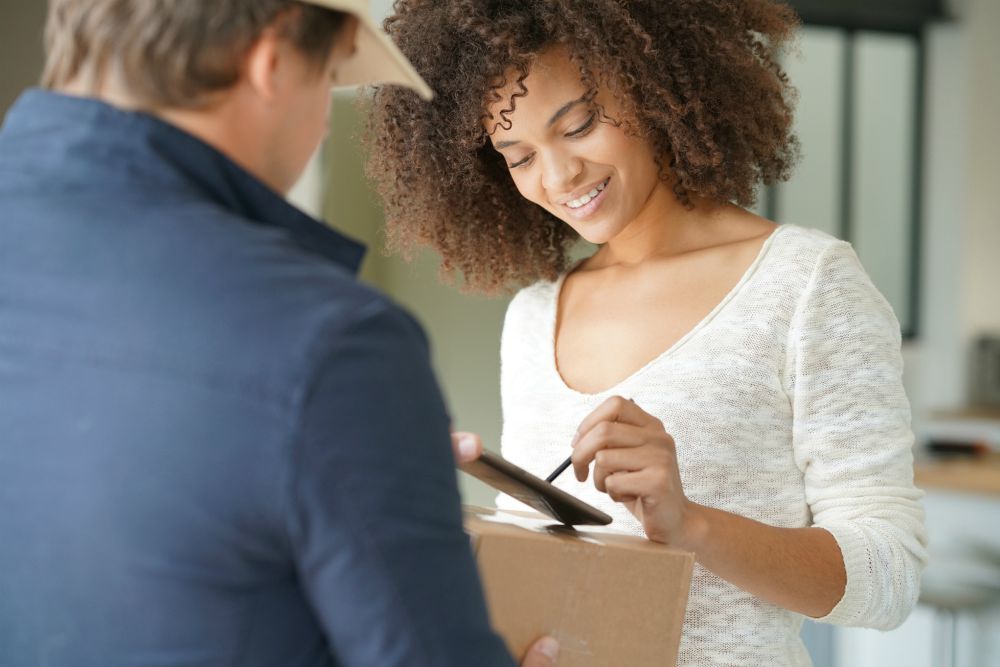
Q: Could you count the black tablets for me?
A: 1